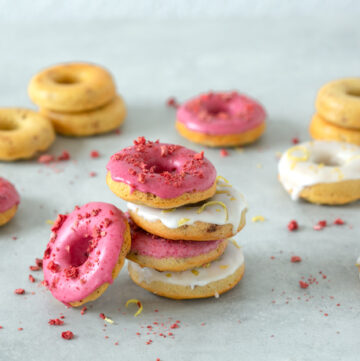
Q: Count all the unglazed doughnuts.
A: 5